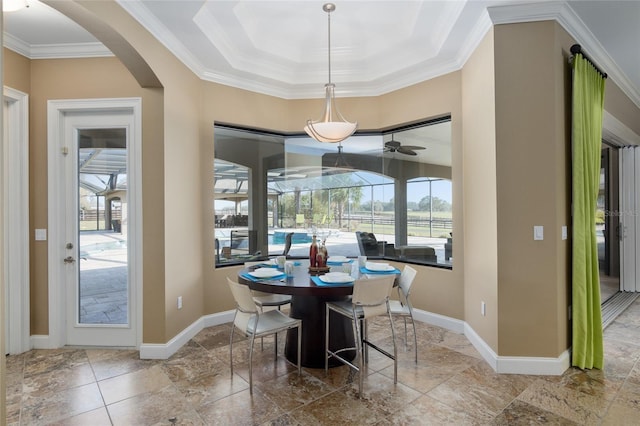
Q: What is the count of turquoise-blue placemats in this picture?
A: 5